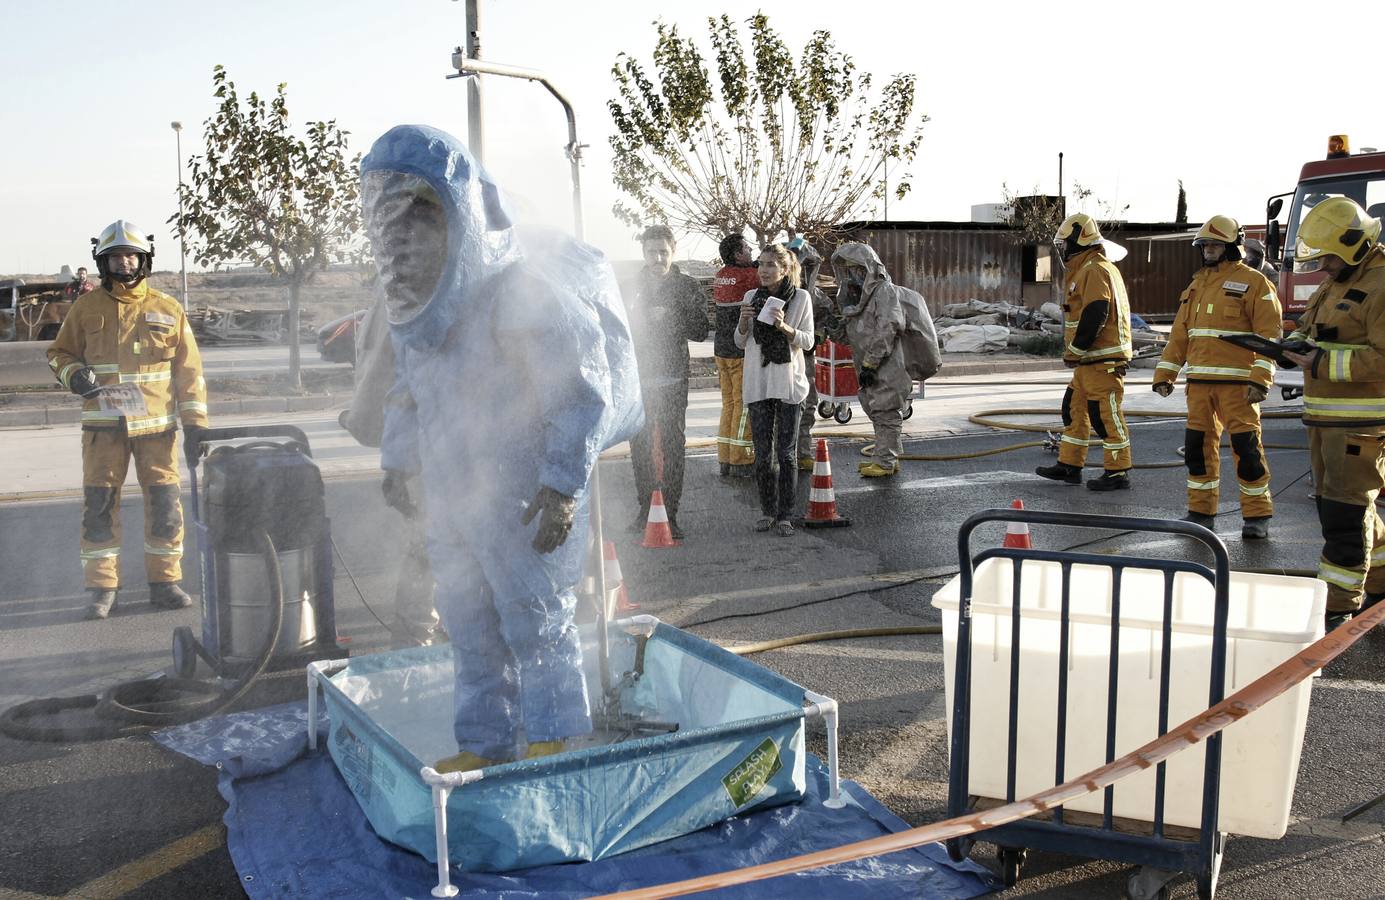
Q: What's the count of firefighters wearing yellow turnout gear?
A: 4